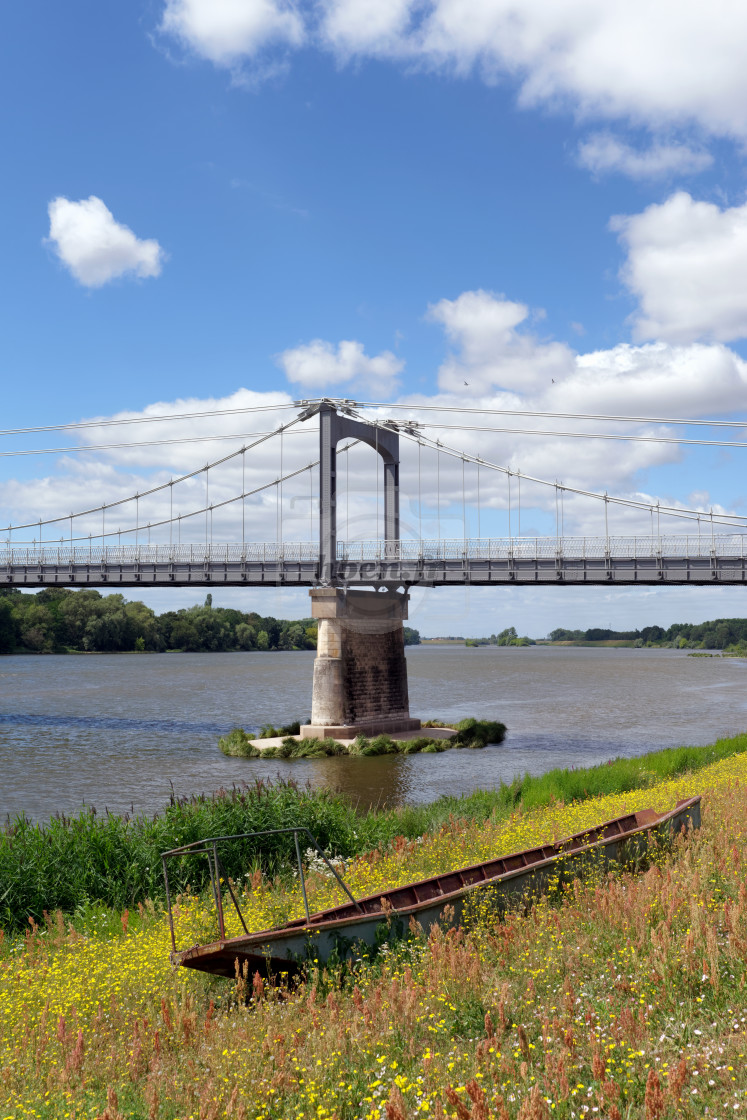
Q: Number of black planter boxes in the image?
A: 0